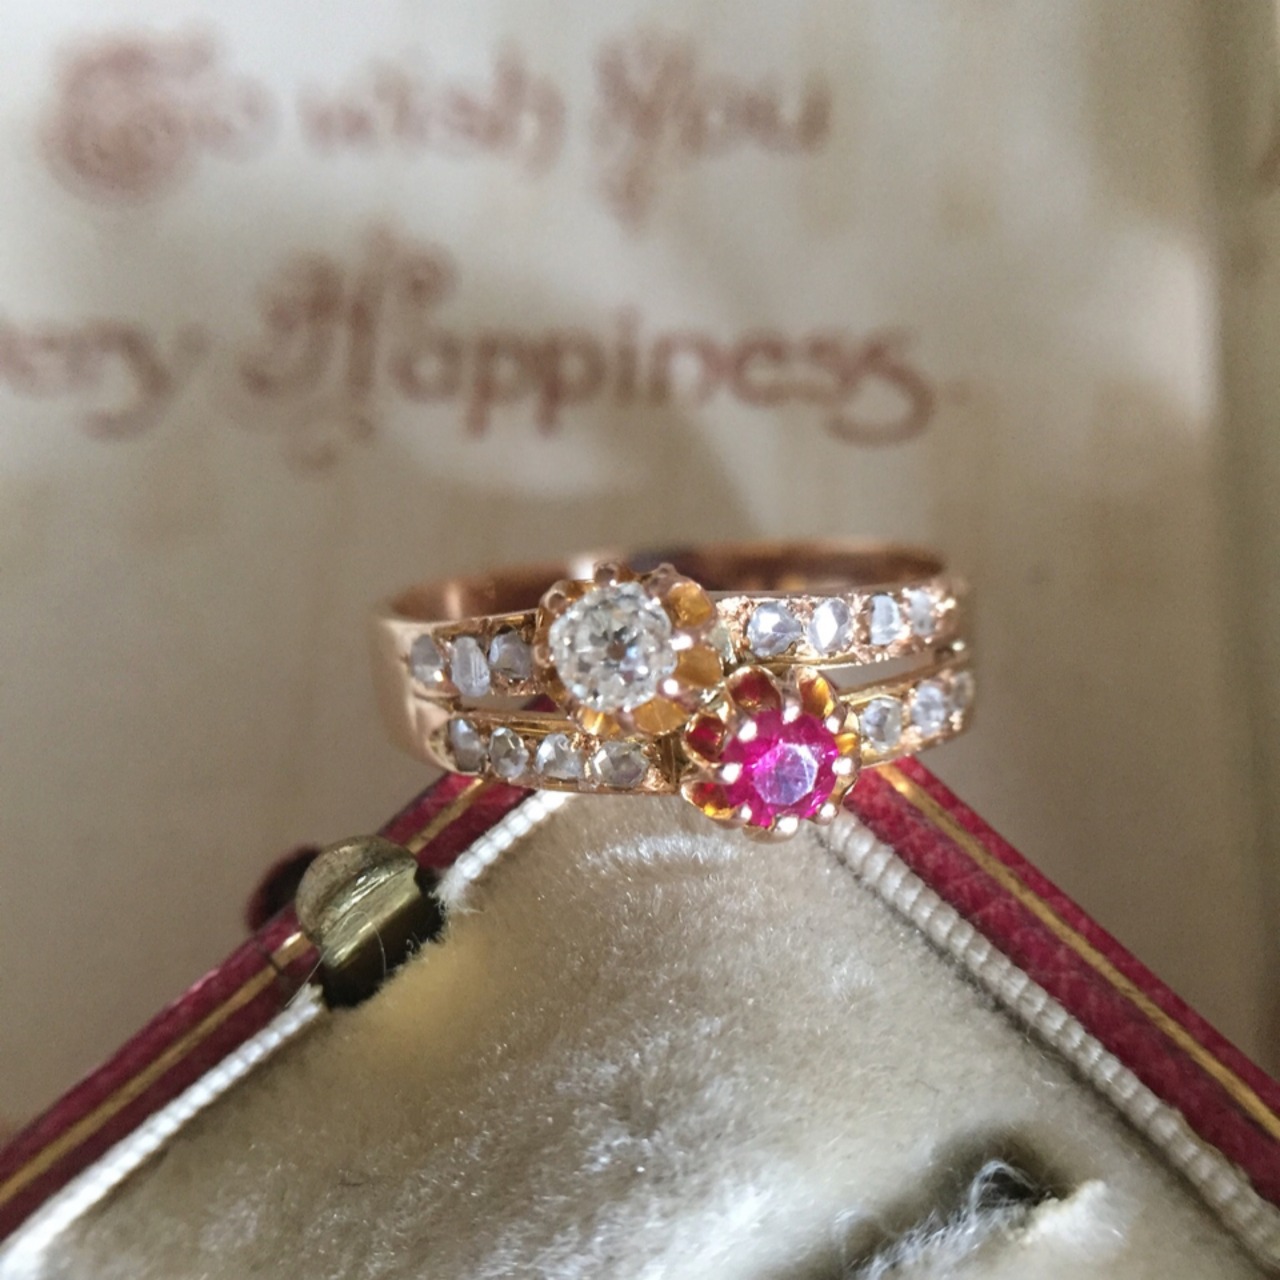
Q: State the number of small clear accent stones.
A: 14